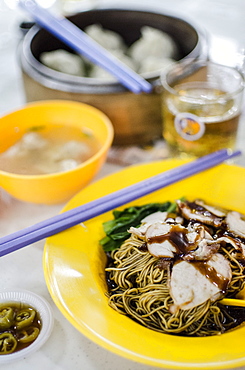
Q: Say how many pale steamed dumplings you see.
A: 5